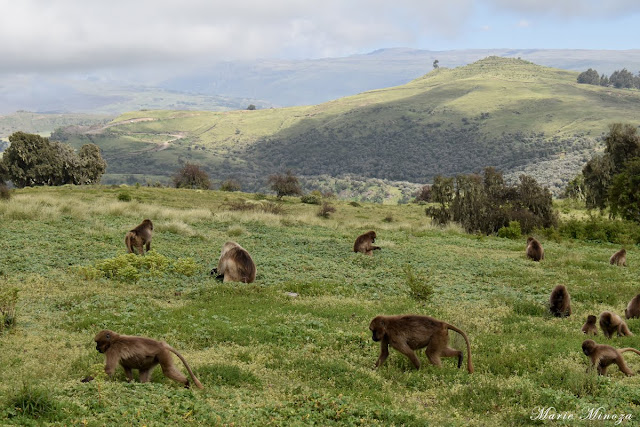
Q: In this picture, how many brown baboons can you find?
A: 12